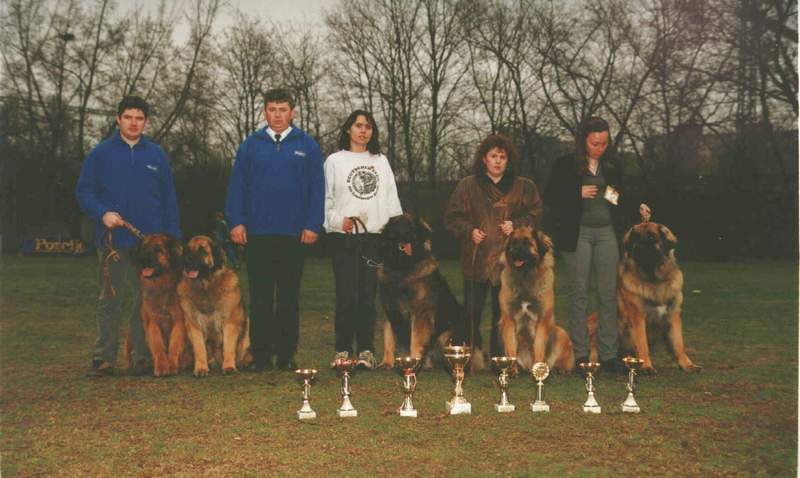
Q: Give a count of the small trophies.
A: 7